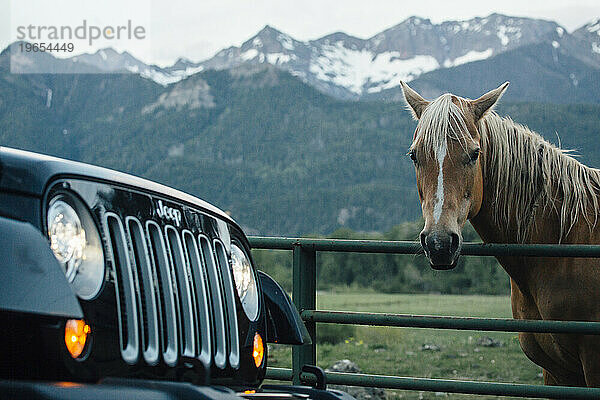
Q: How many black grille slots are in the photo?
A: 7